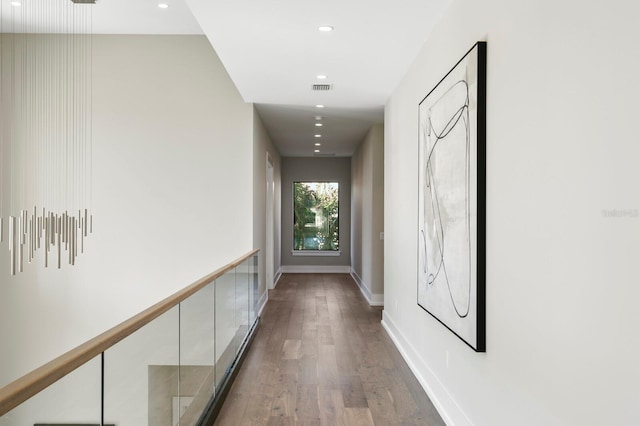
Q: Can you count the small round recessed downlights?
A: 9